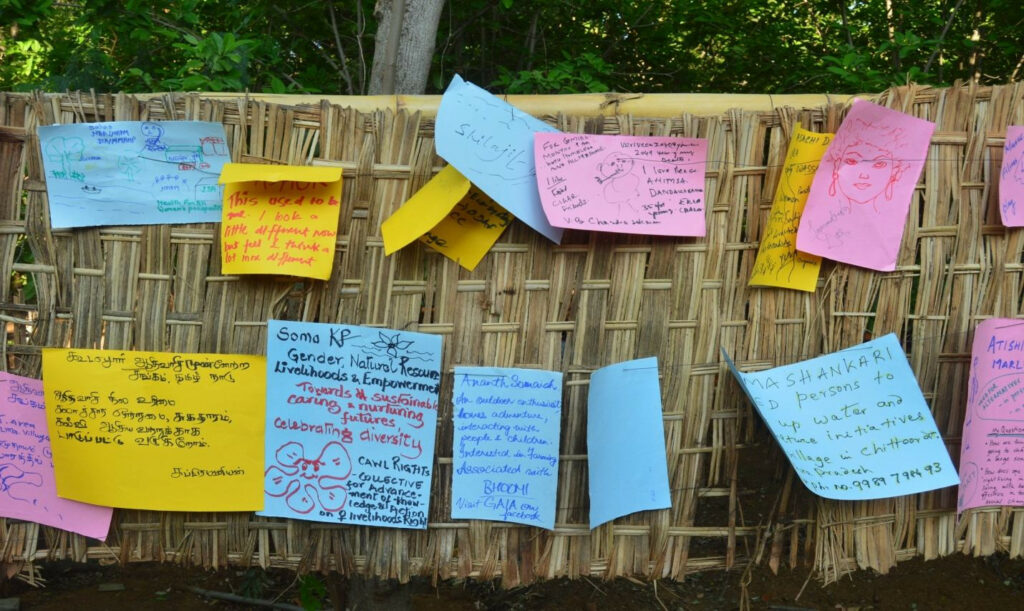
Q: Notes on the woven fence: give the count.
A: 15